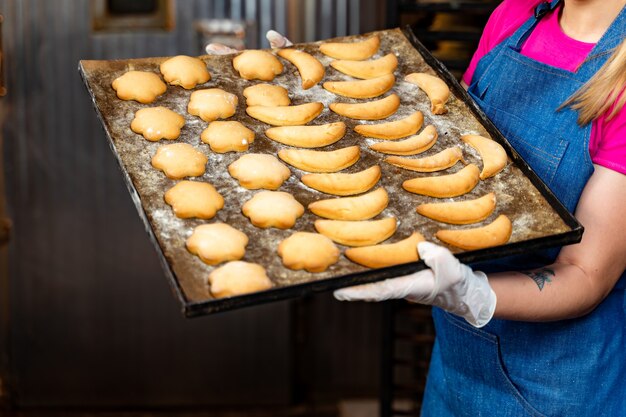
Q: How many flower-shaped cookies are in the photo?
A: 14